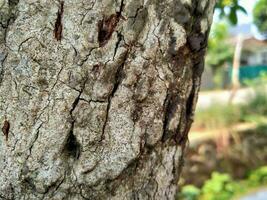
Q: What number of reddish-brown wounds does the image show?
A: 3